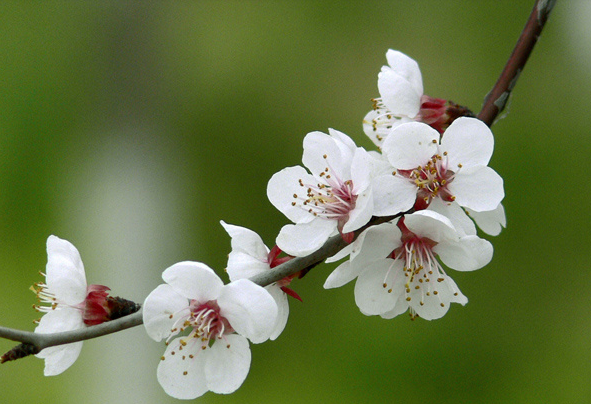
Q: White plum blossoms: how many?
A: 7